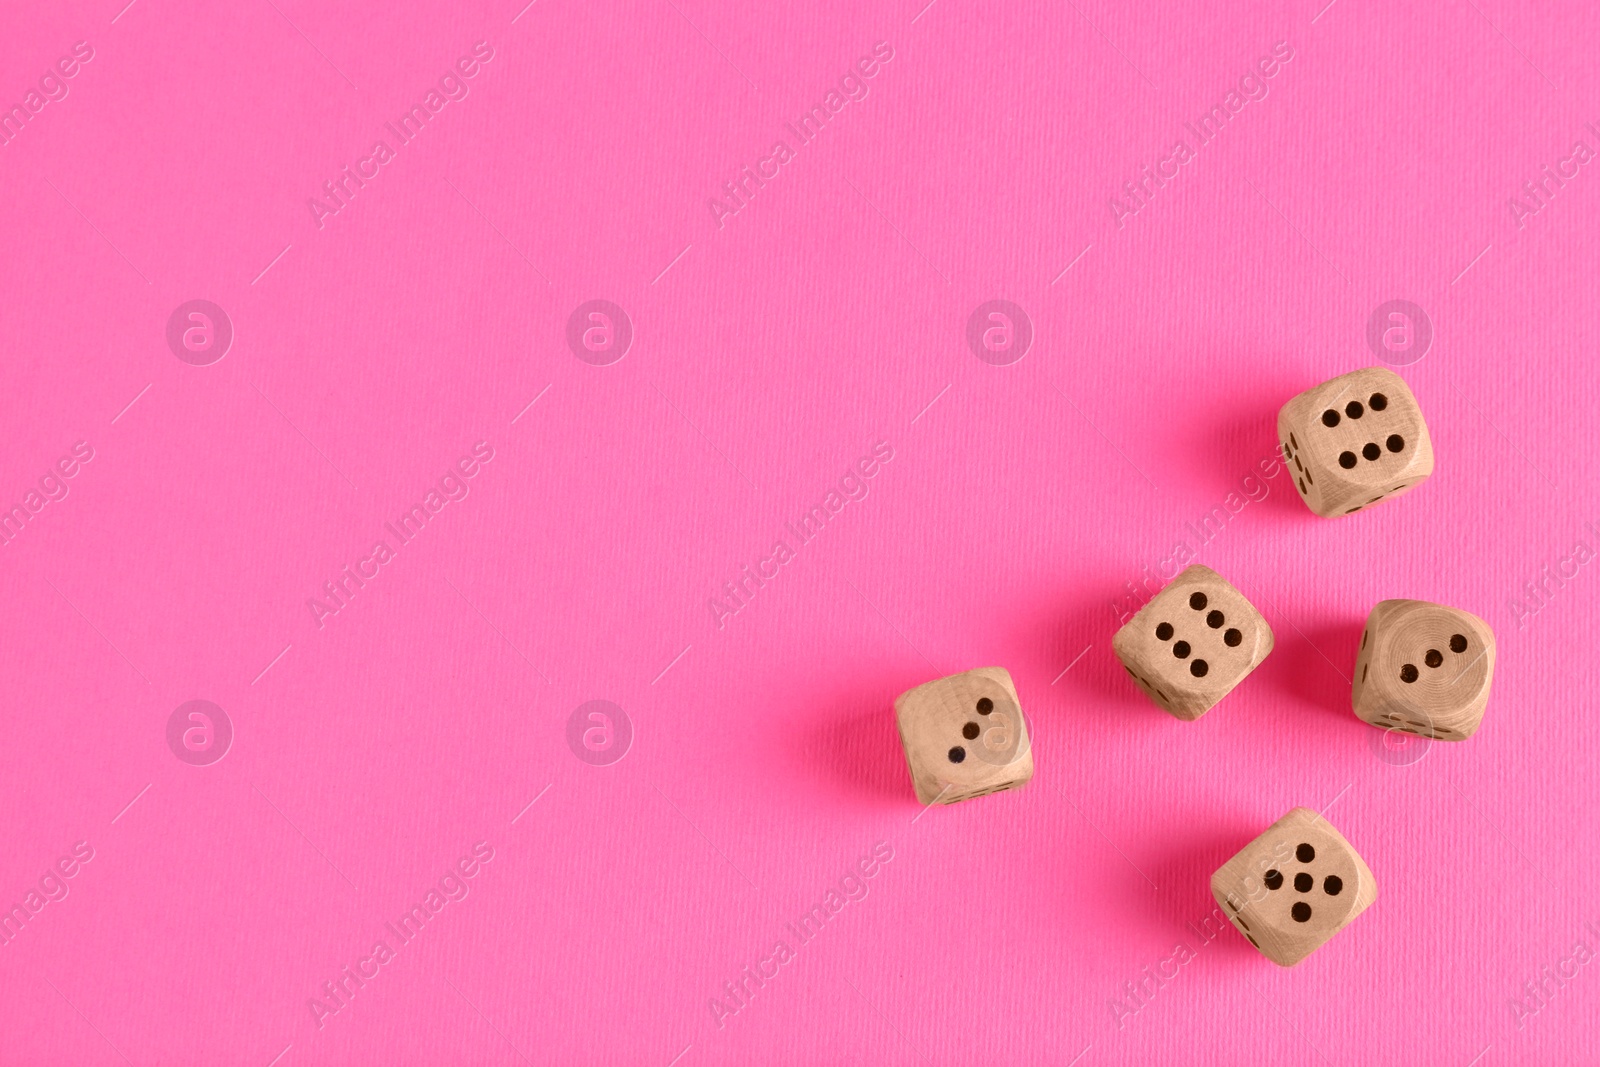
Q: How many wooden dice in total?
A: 5